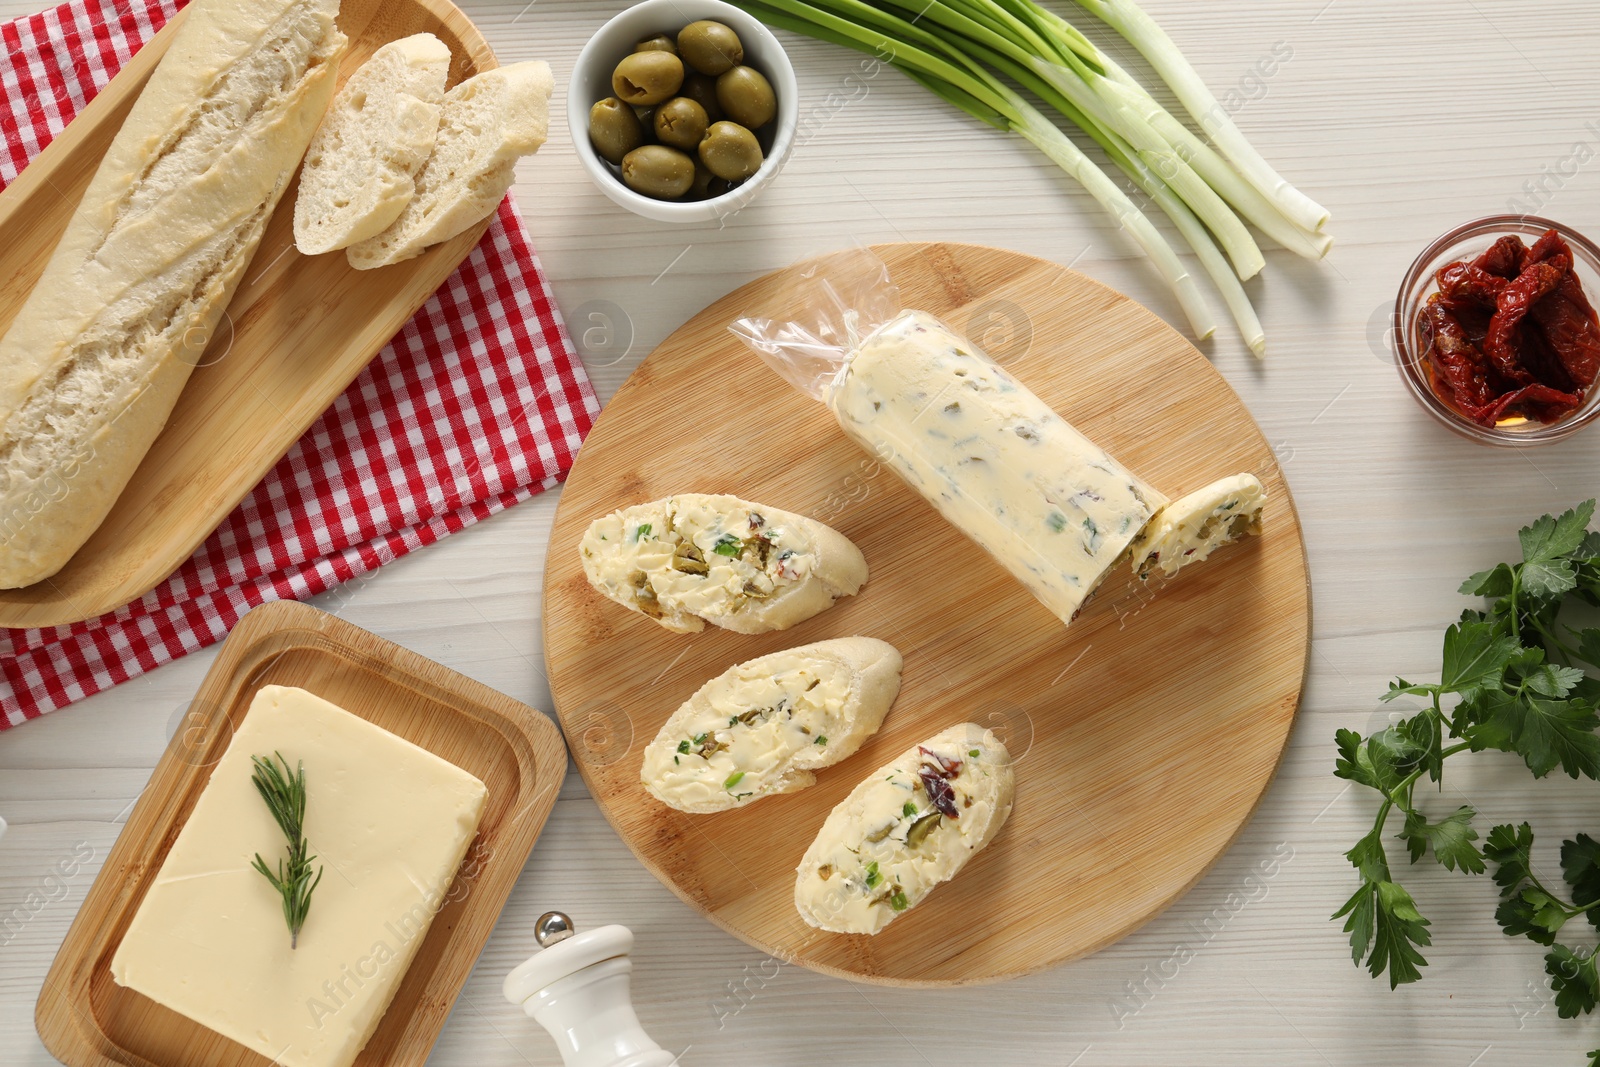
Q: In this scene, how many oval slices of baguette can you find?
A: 5